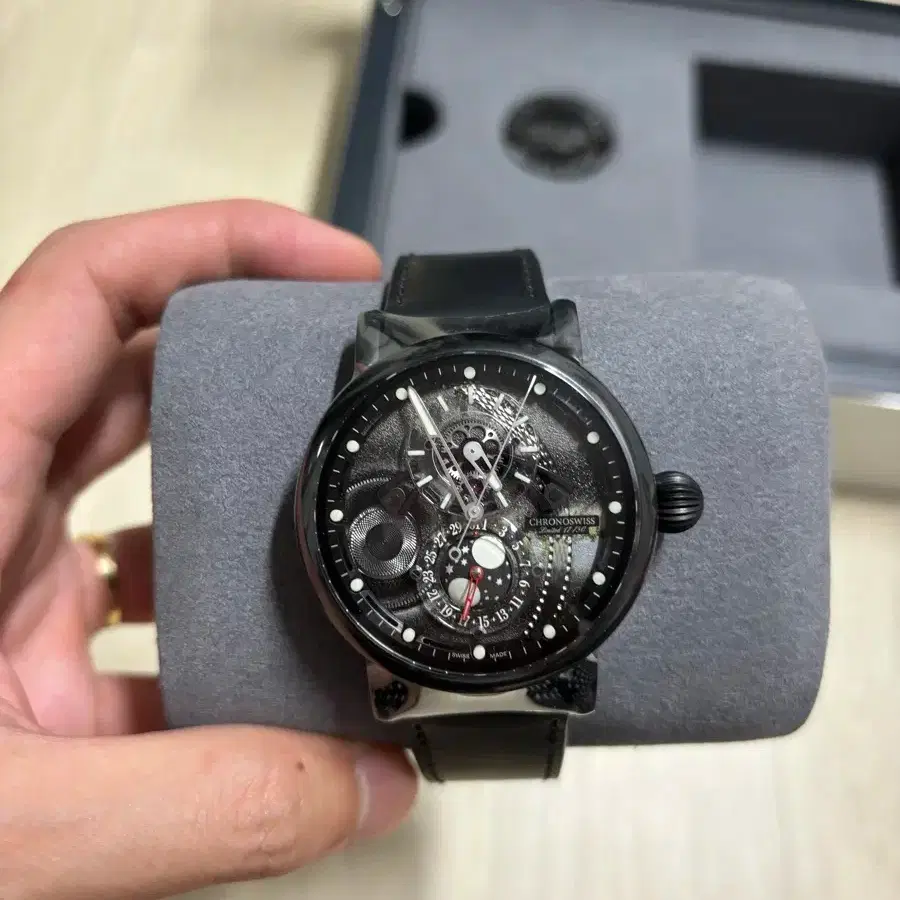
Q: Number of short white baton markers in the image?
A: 10